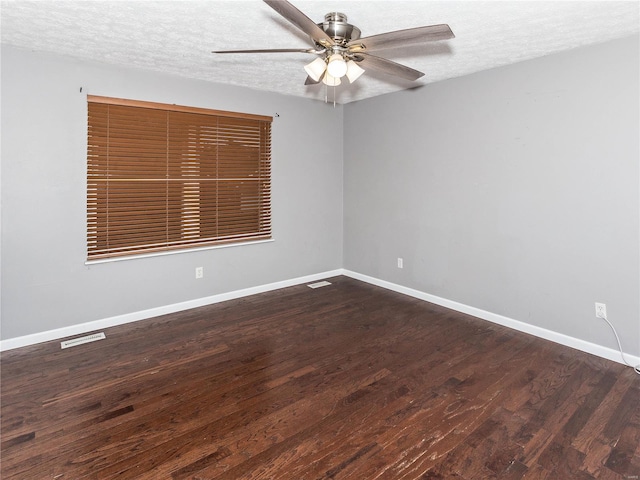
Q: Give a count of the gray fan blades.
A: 5